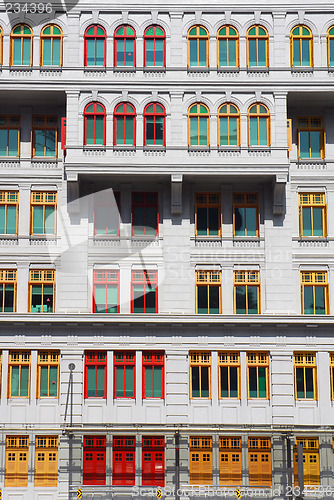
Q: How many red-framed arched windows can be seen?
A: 6